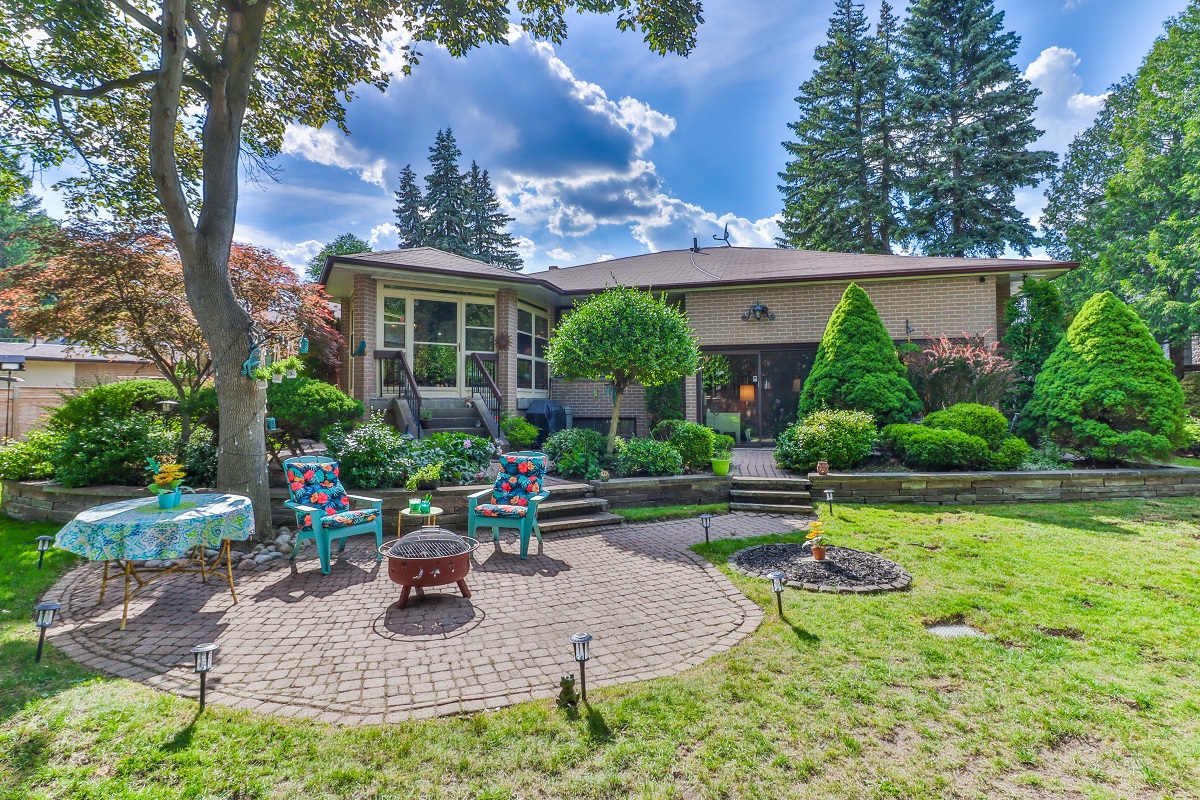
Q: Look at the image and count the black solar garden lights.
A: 7